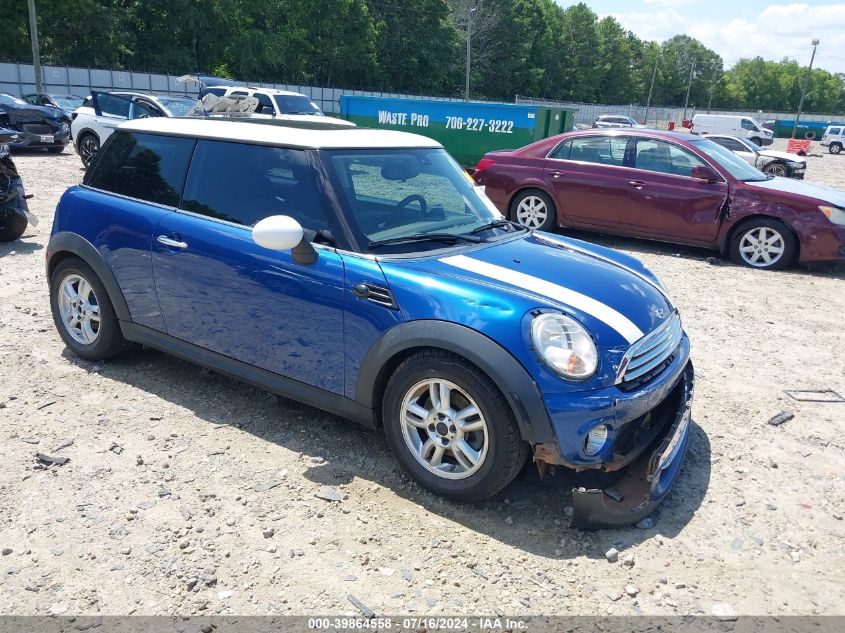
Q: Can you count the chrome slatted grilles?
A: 1